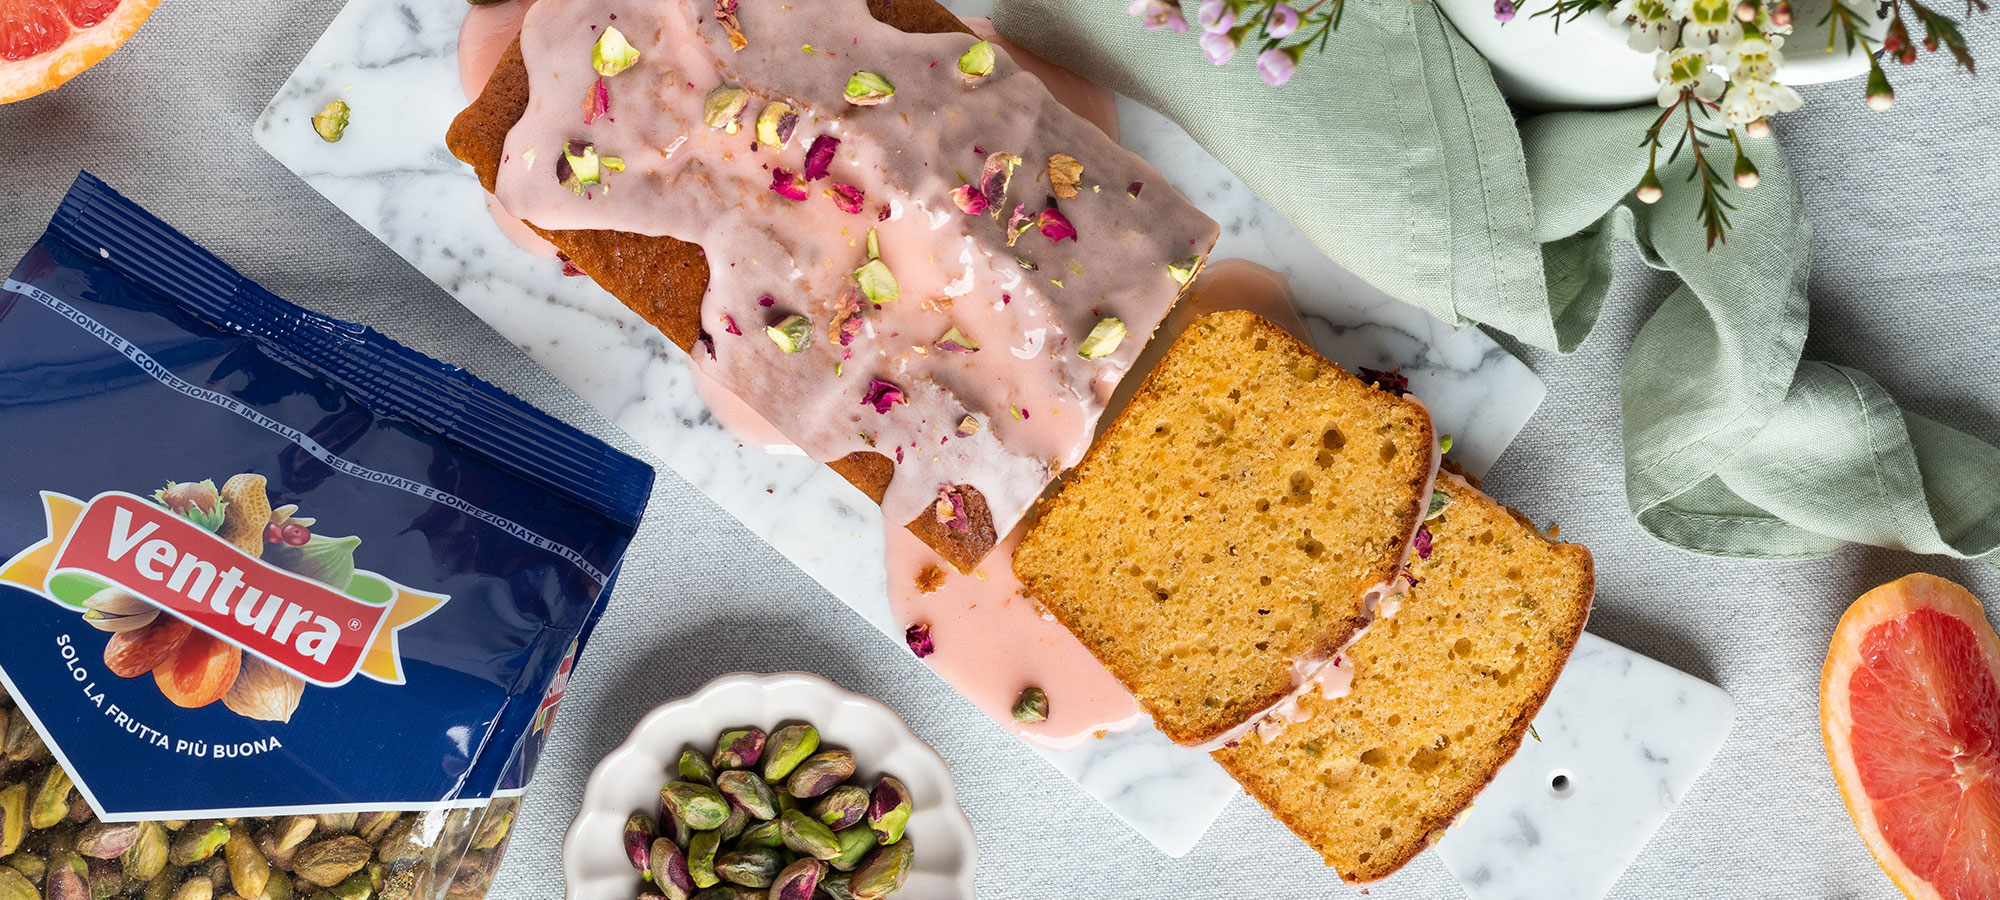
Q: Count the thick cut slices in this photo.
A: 2